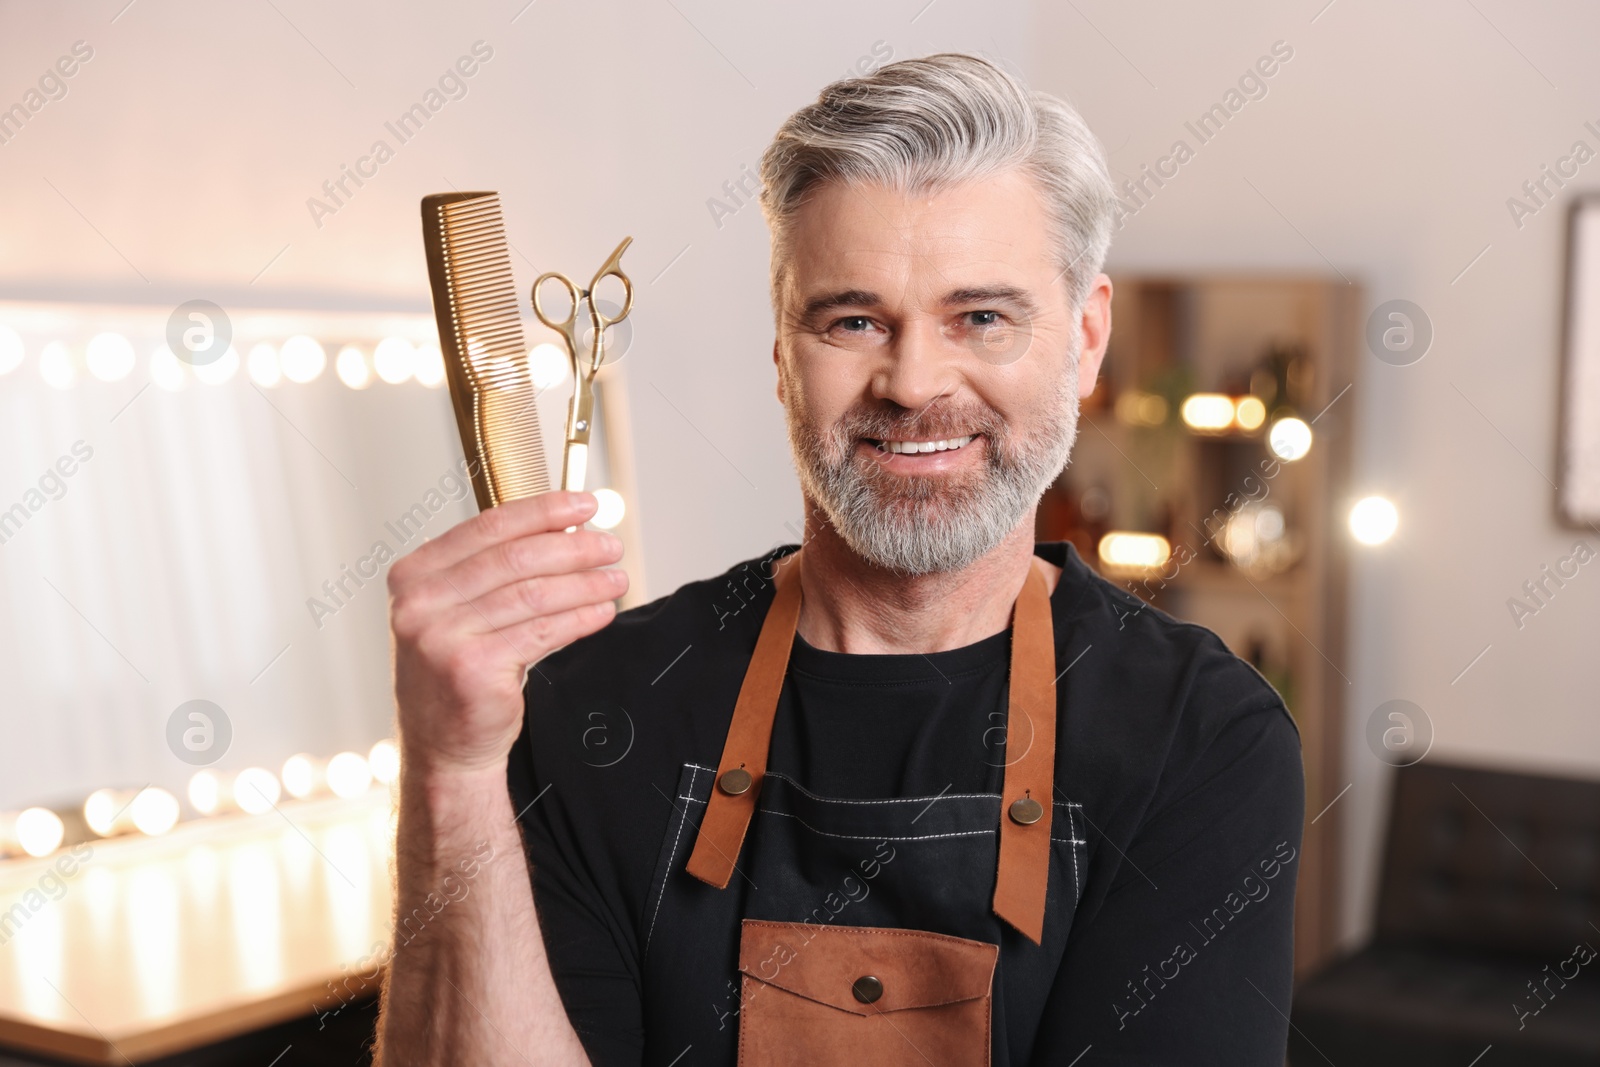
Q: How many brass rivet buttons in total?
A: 3